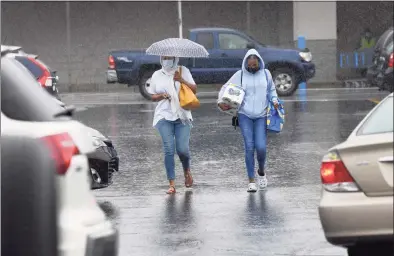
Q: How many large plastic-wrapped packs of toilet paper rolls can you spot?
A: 1